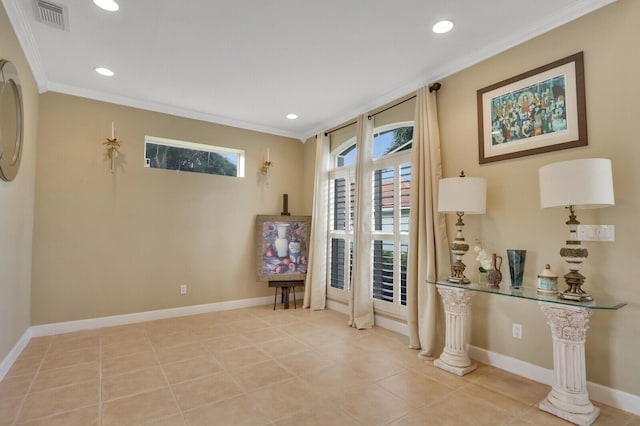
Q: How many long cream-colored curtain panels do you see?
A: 3